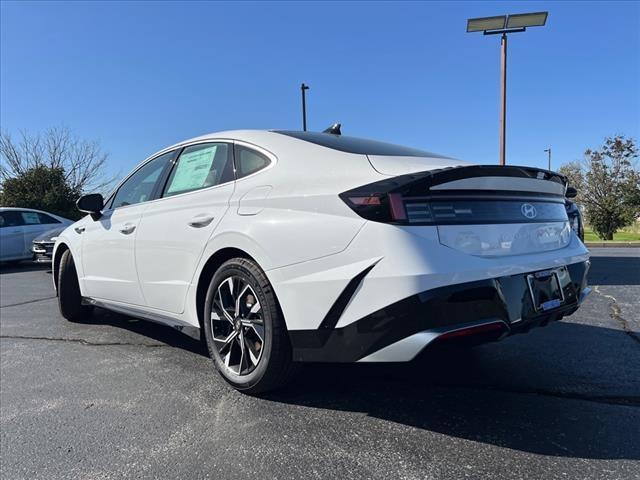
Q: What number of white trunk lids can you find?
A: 1